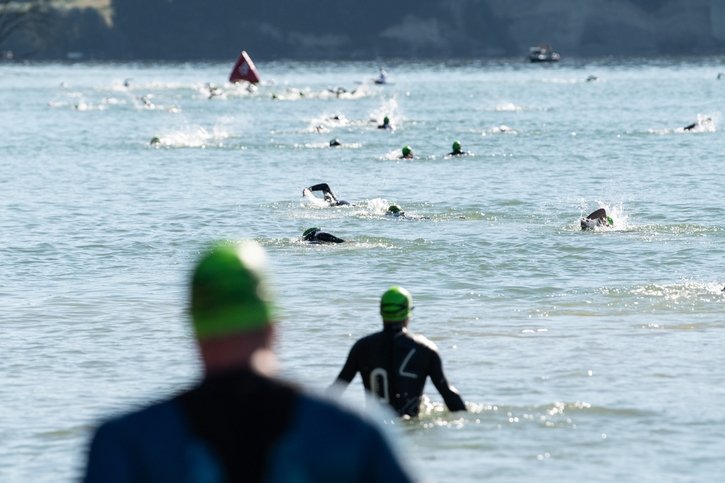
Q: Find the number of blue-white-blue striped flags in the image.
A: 0